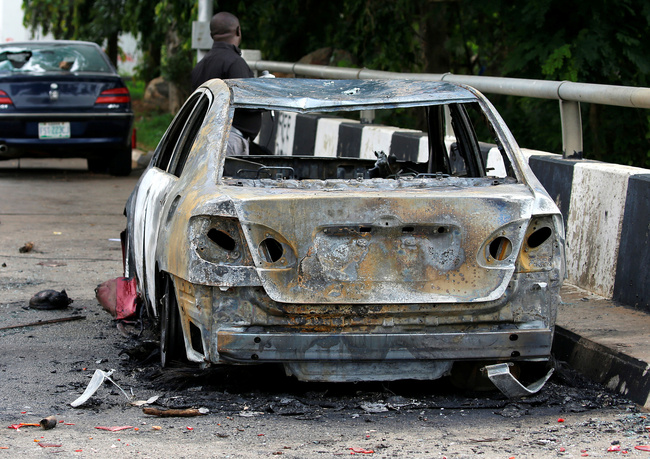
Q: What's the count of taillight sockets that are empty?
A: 4